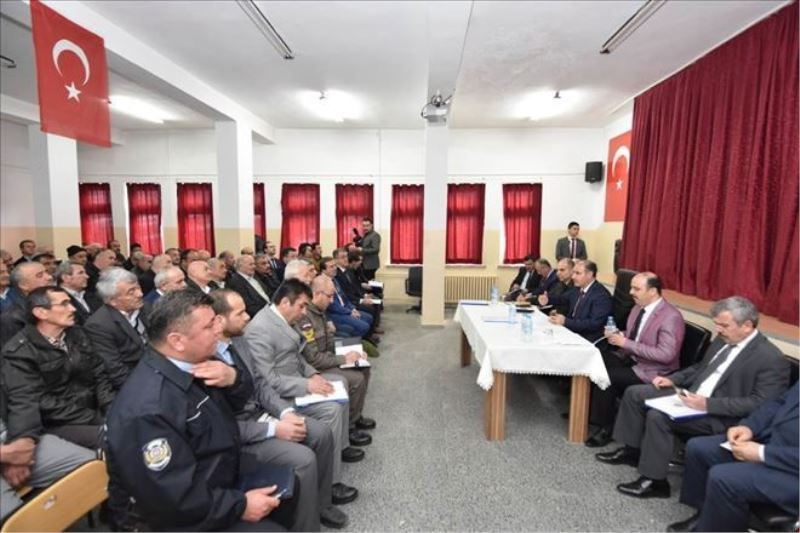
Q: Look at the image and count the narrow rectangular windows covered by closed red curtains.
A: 9